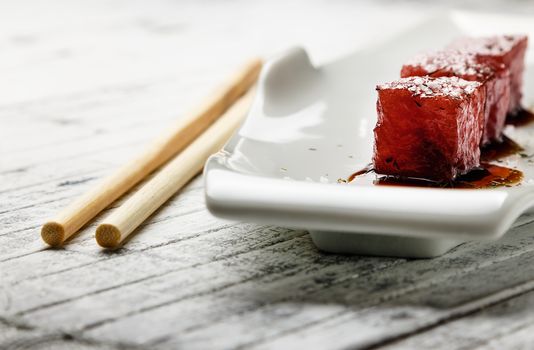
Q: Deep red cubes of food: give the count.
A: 3